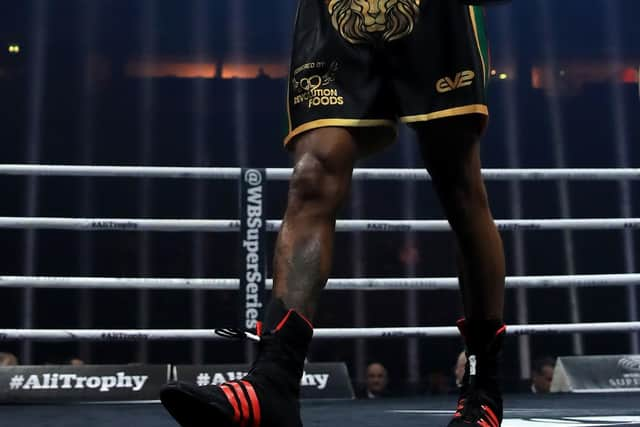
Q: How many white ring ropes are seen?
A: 4